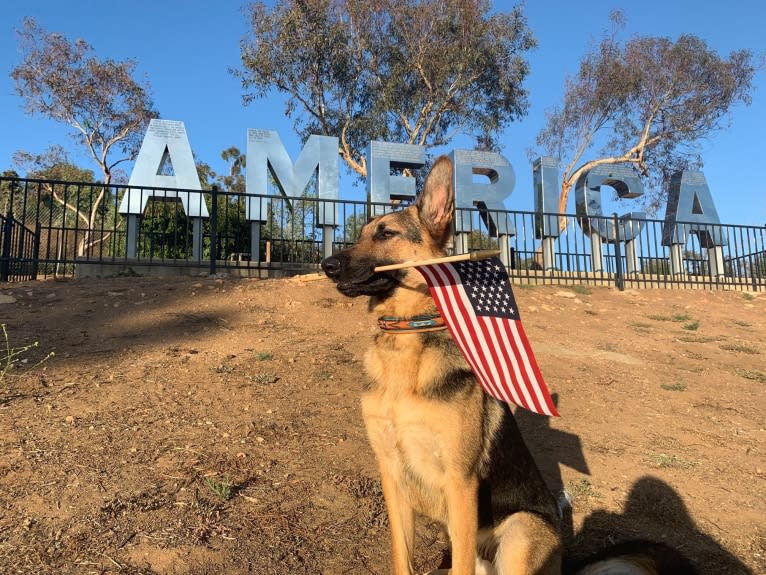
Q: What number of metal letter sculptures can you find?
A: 7